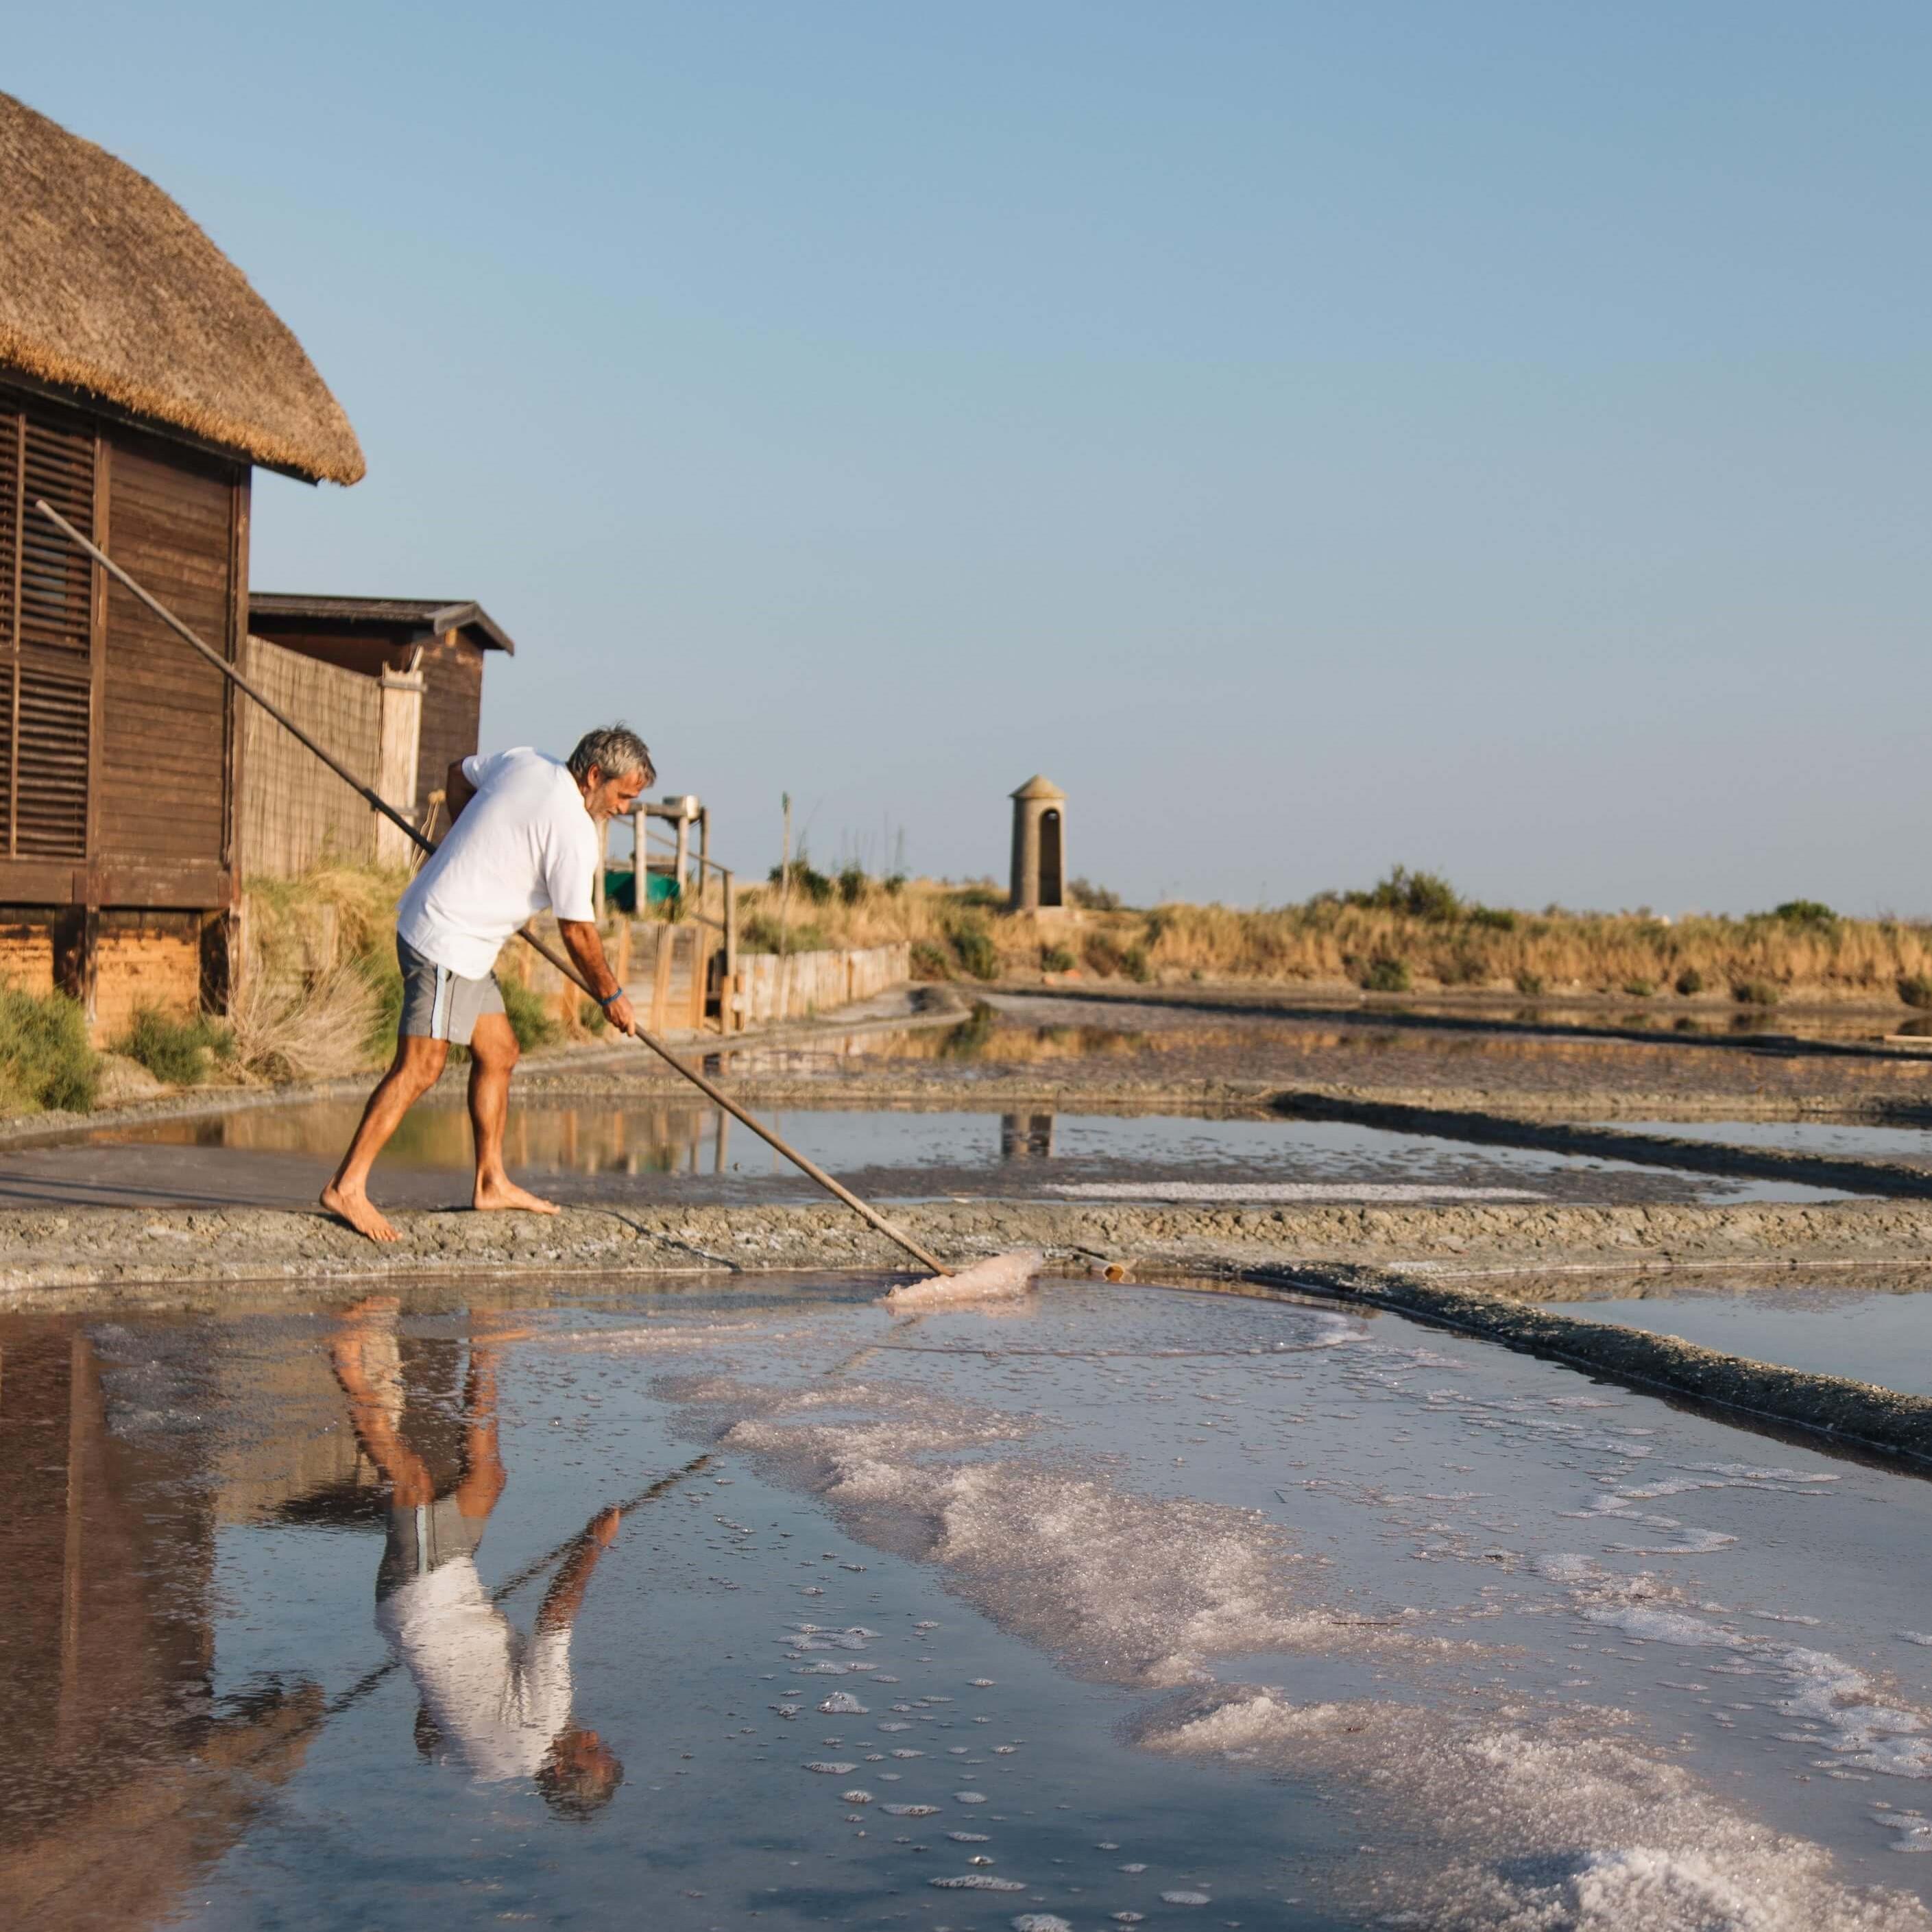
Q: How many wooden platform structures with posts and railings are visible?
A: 1